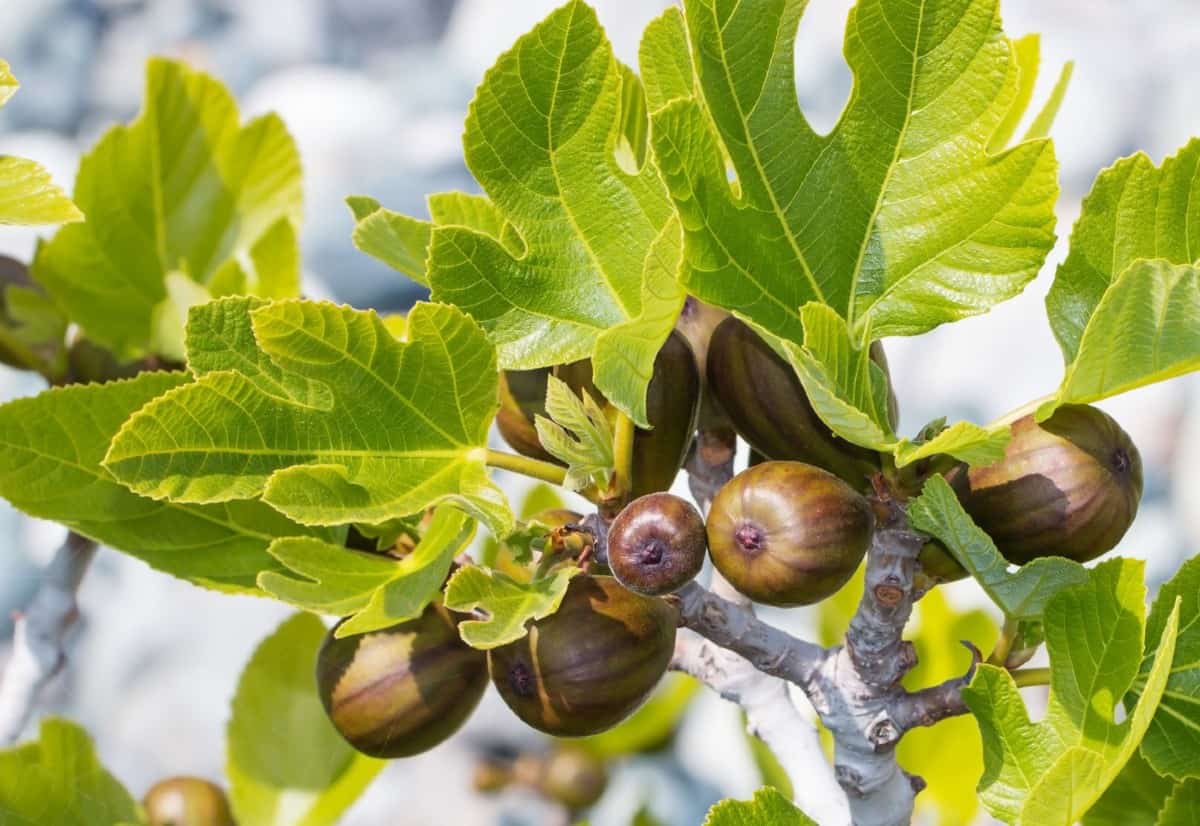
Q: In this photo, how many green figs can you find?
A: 0